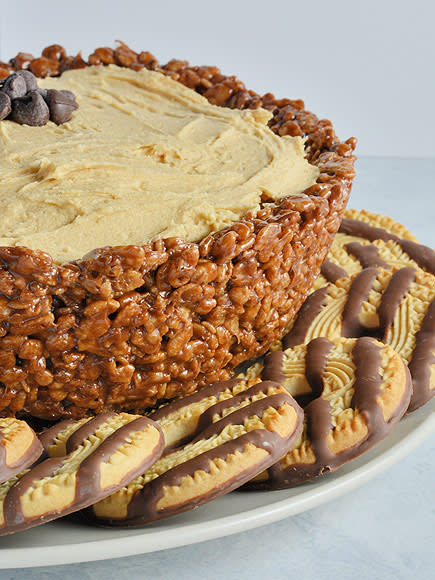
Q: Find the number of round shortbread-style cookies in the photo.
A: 7